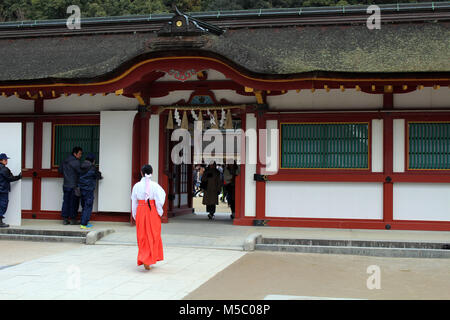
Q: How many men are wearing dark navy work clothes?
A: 3